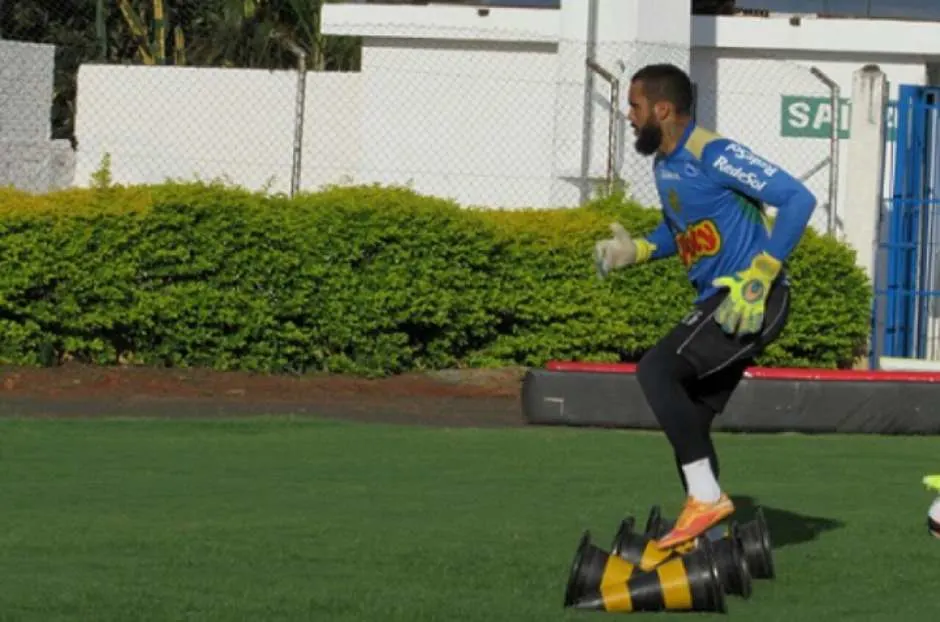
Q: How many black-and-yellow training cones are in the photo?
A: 6